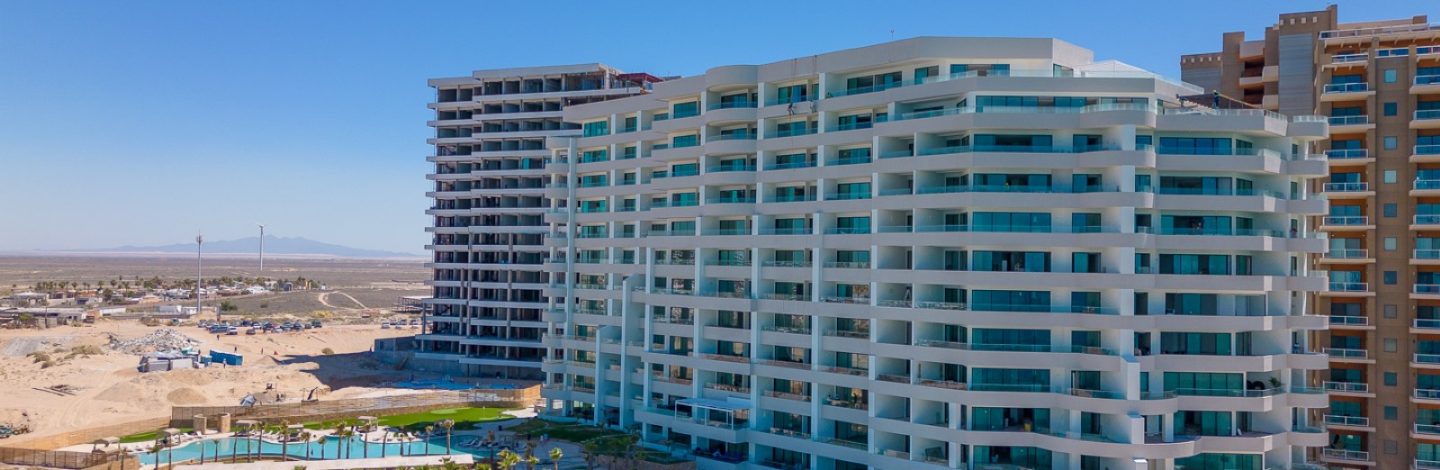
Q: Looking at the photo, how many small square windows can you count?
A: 12